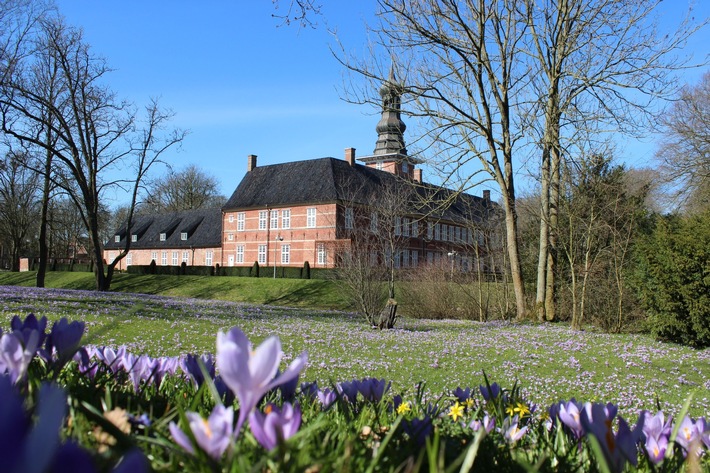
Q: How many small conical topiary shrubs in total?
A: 5